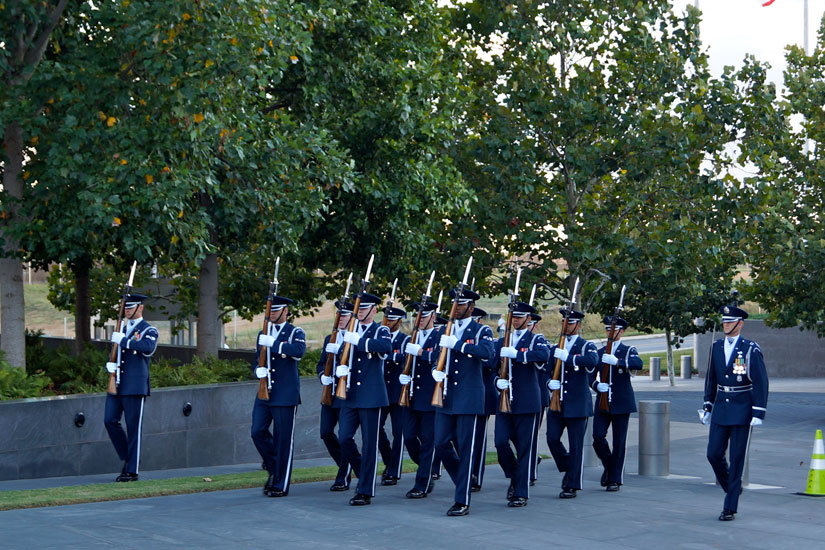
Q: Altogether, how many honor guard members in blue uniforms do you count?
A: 14